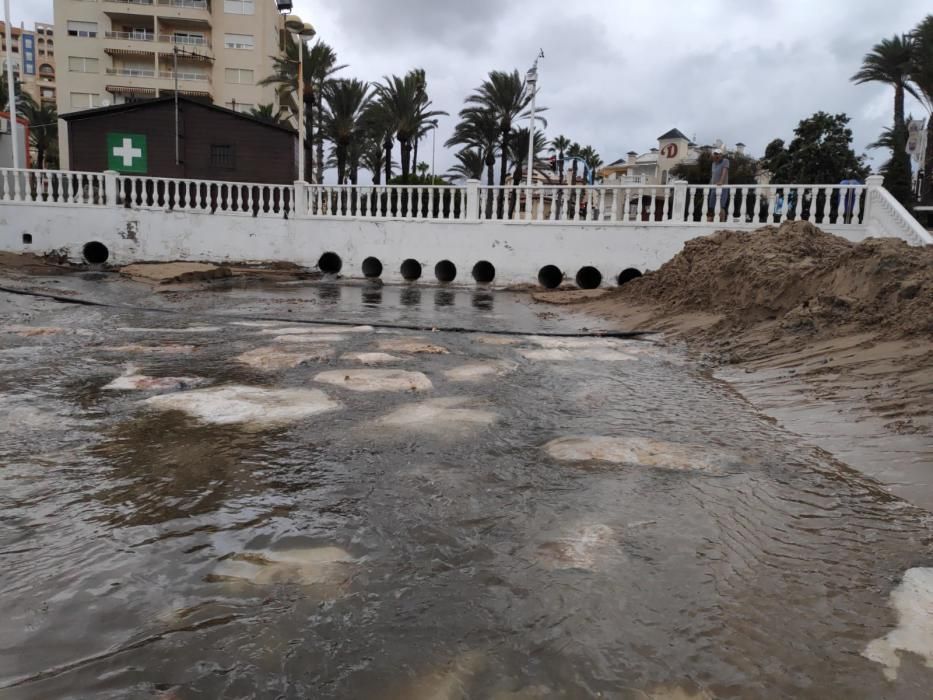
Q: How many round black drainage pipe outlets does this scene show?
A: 9